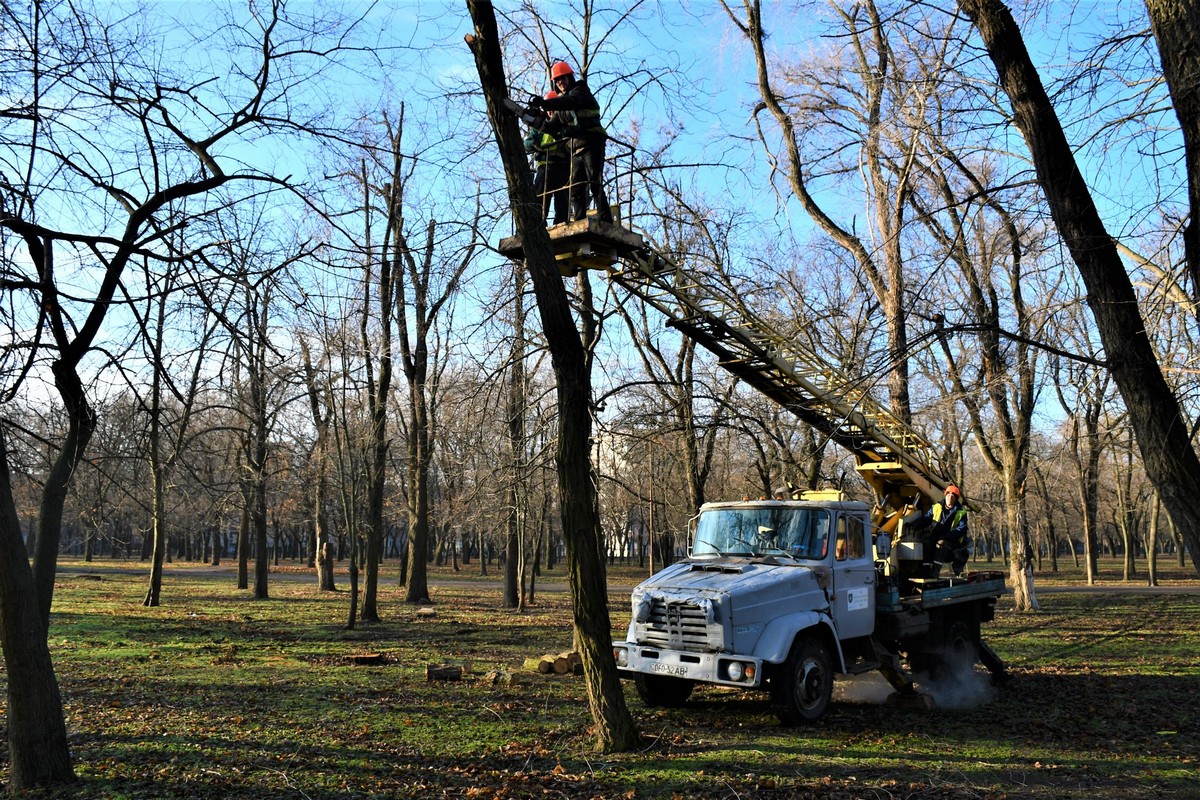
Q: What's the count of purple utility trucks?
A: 0